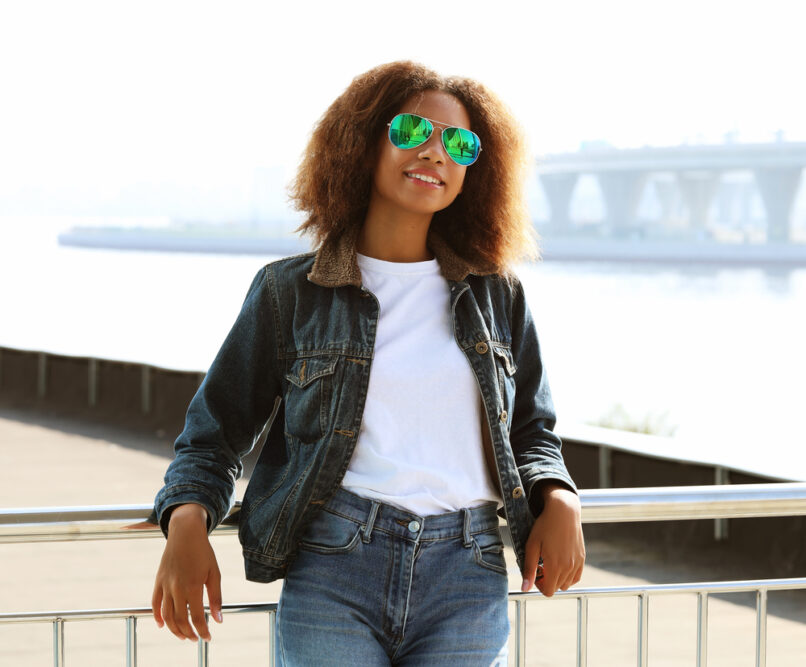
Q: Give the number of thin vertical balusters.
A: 9